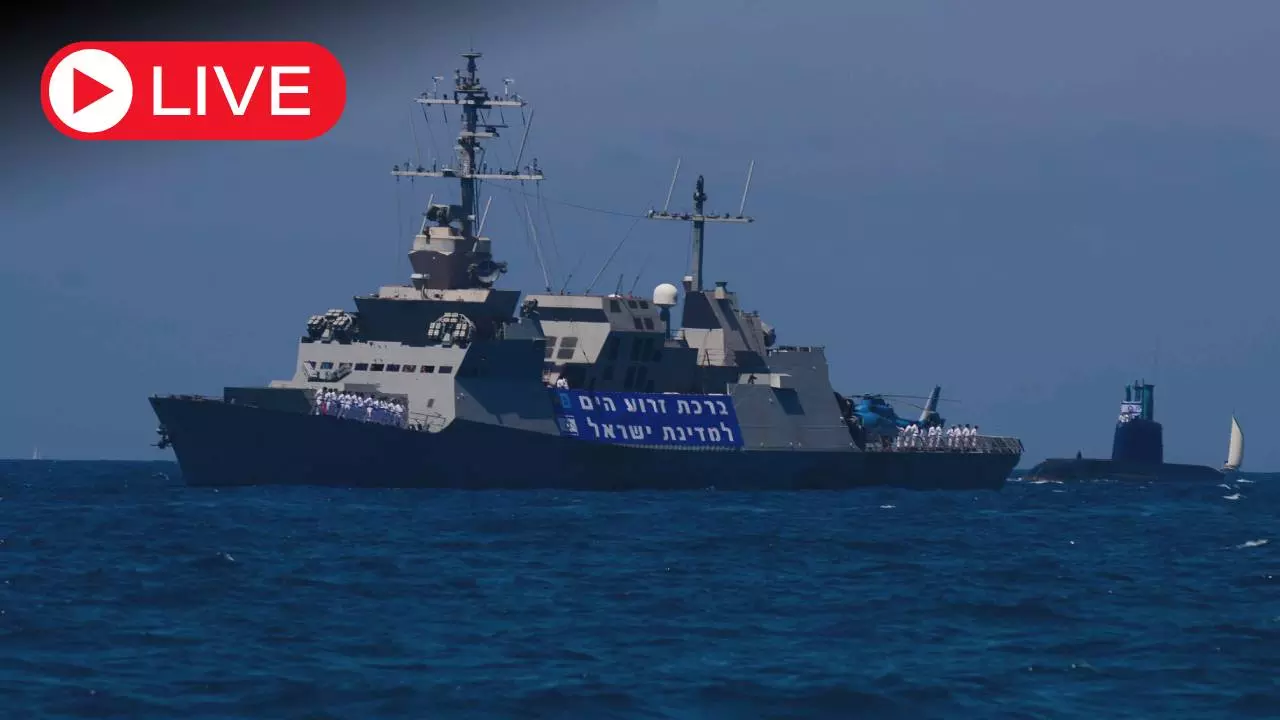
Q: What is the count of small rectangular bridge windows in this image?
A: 9